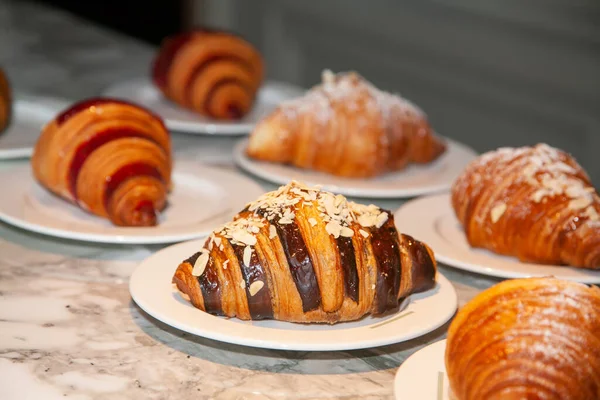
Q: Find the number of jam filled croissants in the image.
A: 2